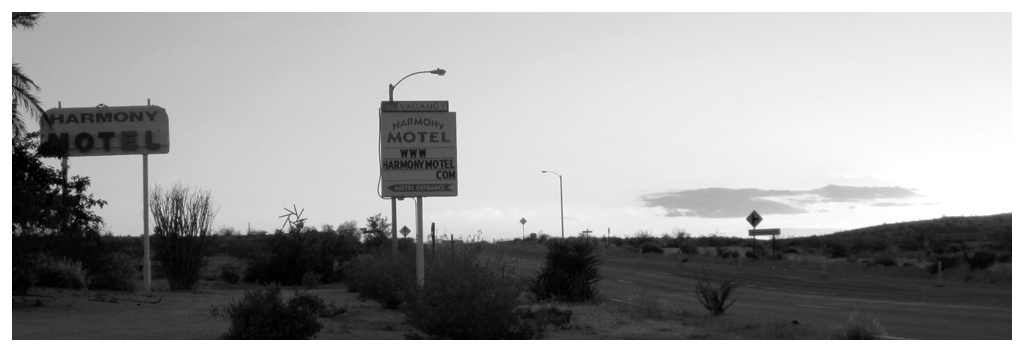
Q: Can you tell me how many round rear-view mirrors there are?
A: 0